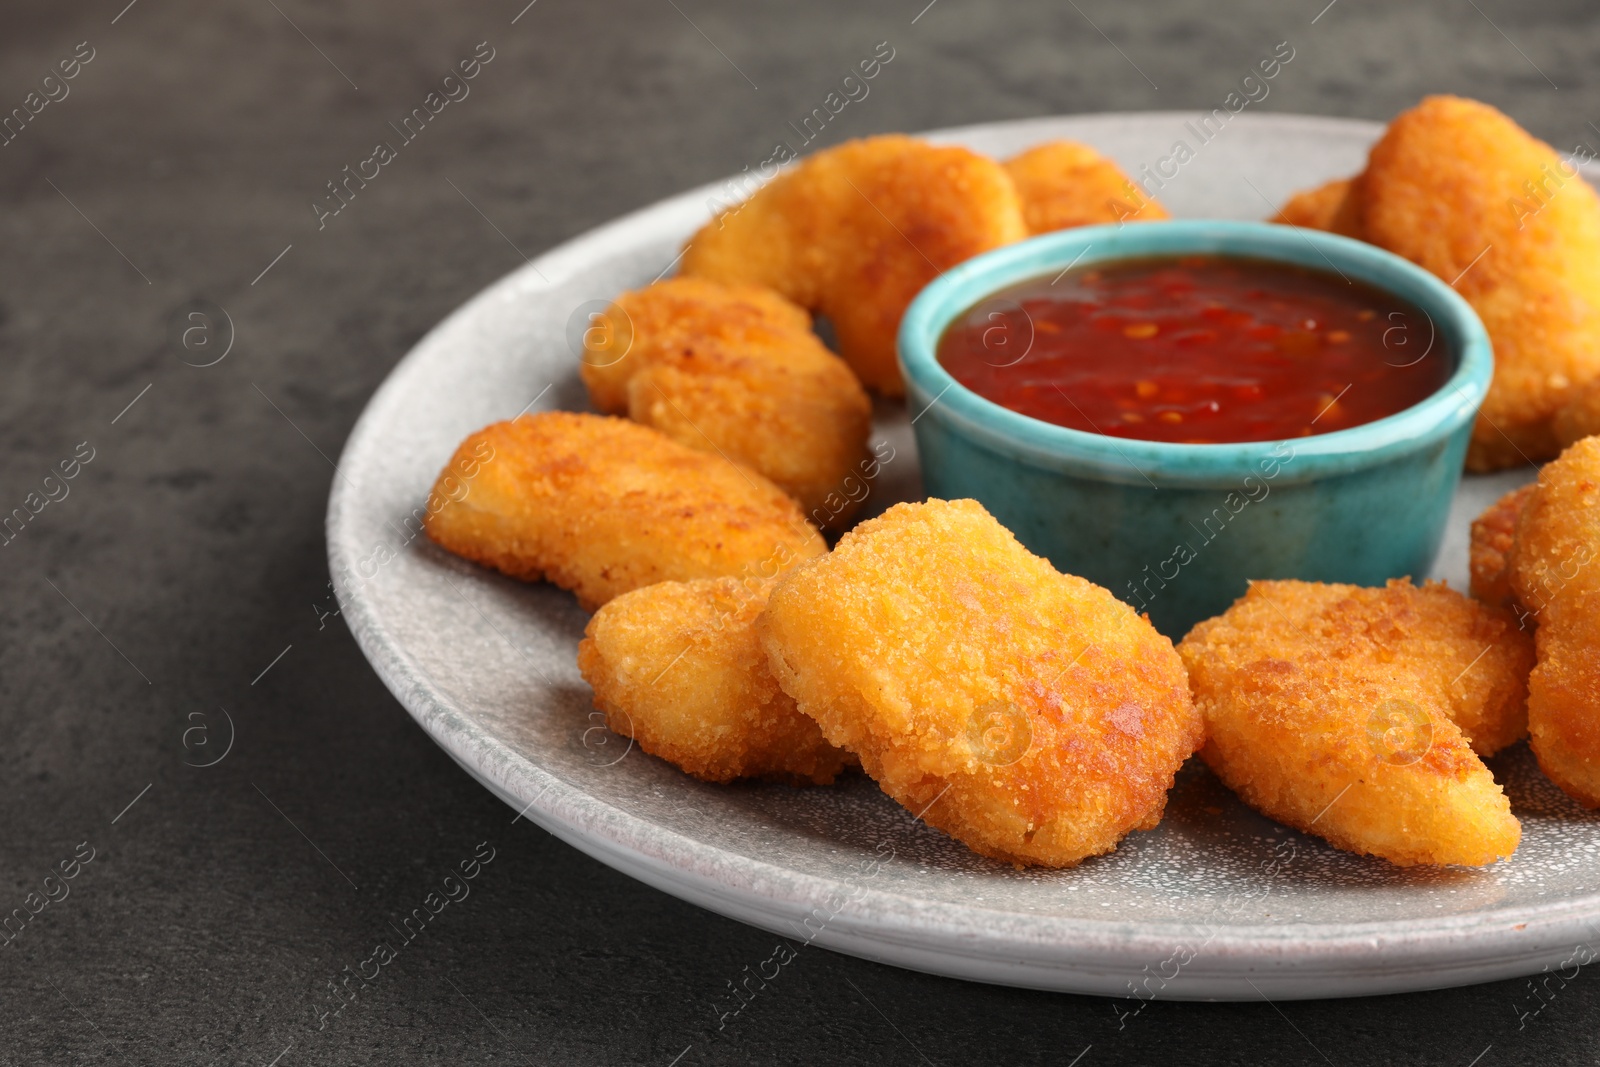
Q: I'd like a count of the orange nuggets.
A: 11